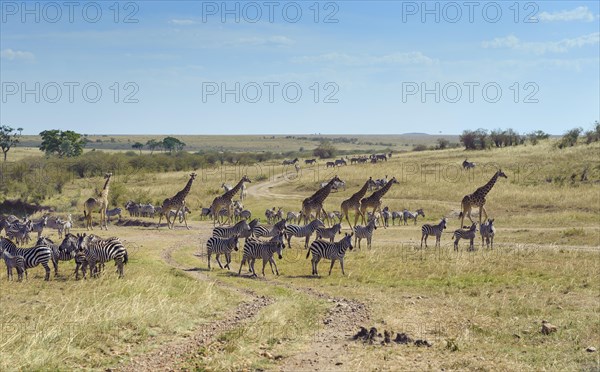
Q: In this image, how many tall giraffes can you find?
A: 7